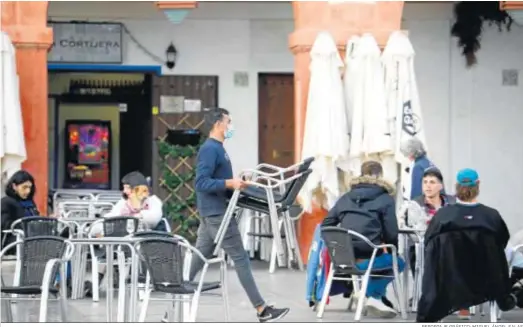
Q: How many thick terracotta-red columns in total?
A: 2